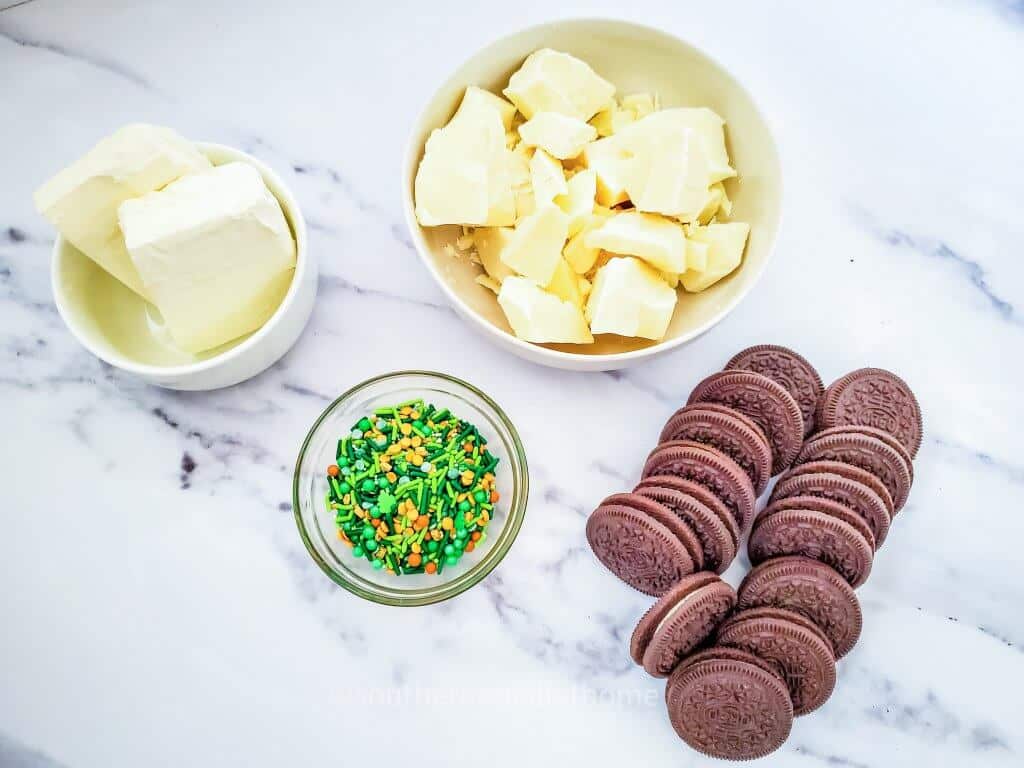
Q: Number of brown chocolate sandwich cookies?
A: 14